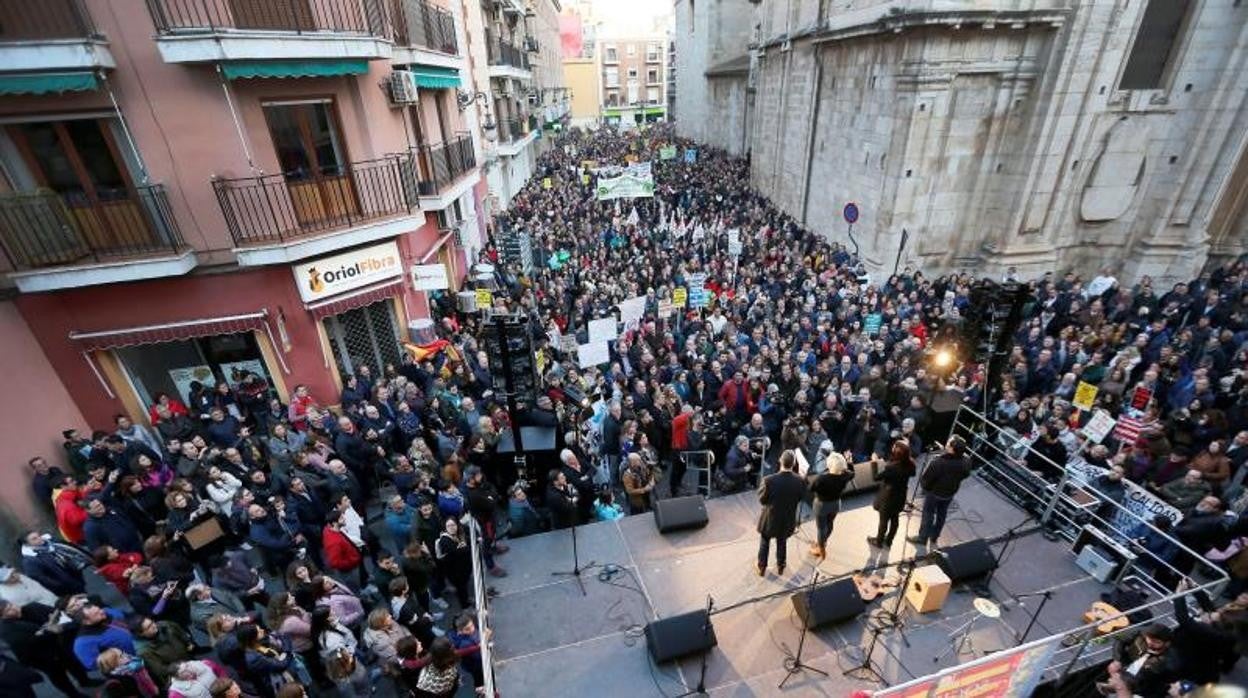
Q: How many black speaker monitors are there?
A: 5